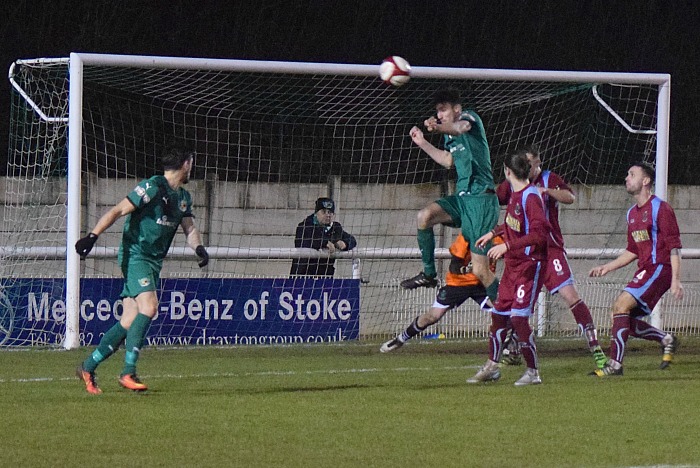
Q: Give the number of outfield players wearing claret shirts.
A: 3